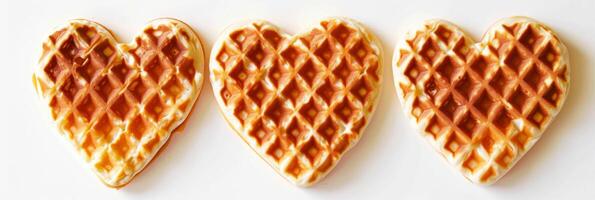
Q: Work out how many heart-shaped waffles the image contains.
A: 3